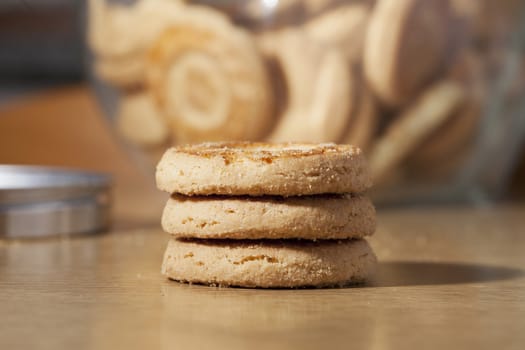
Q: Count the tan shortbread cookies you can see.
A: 3